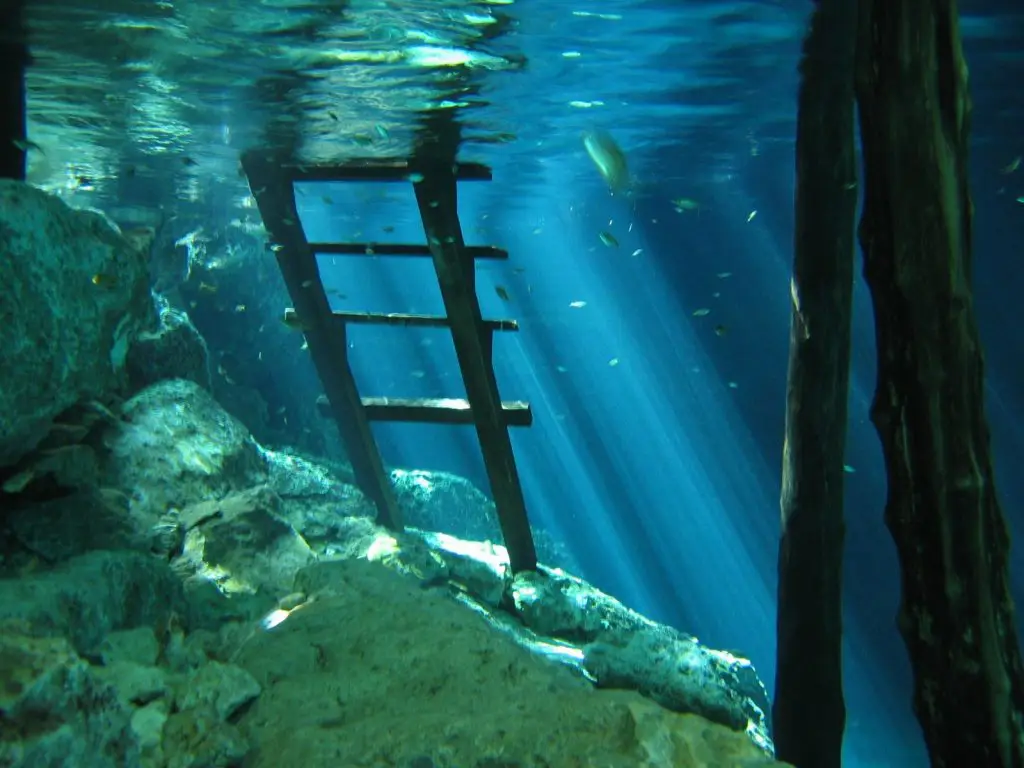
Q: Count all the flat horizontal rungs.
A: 4